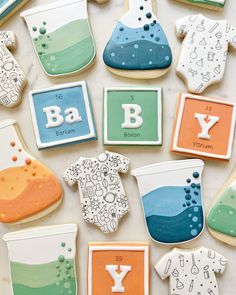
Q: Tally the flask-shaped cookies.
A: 3